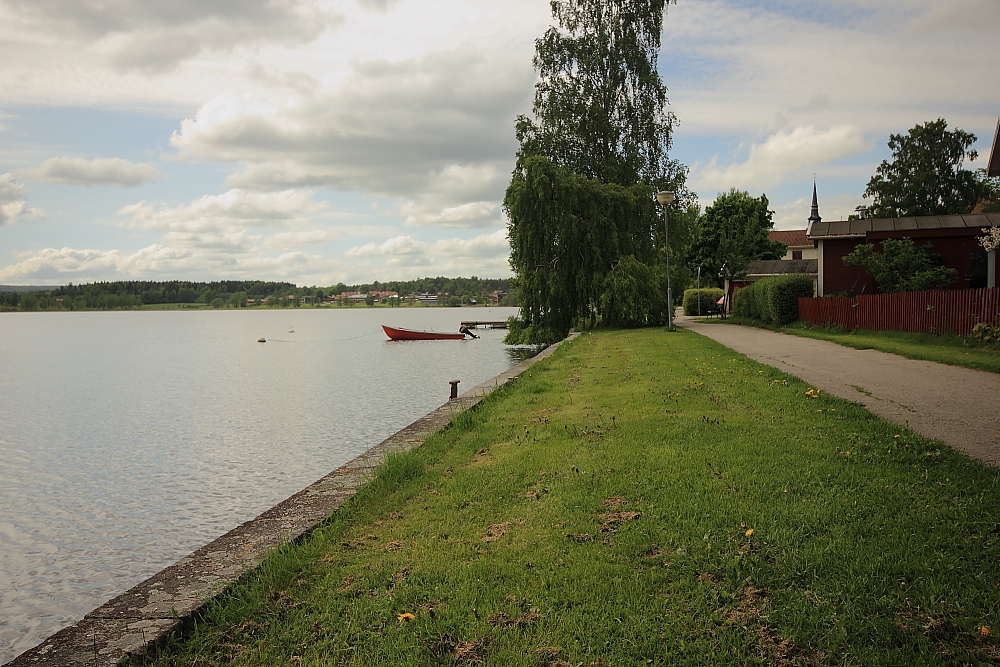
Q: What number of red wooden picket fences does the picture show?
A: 1